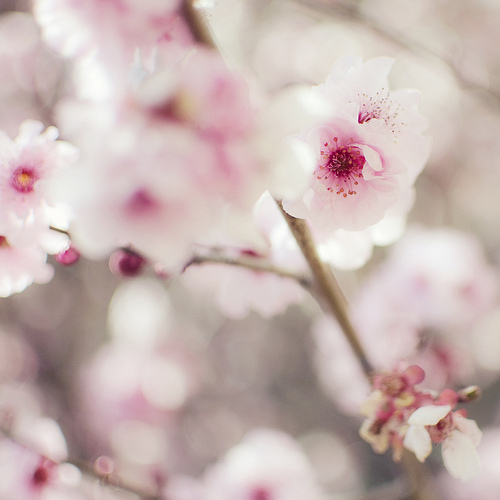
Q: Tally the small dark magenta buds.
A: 2